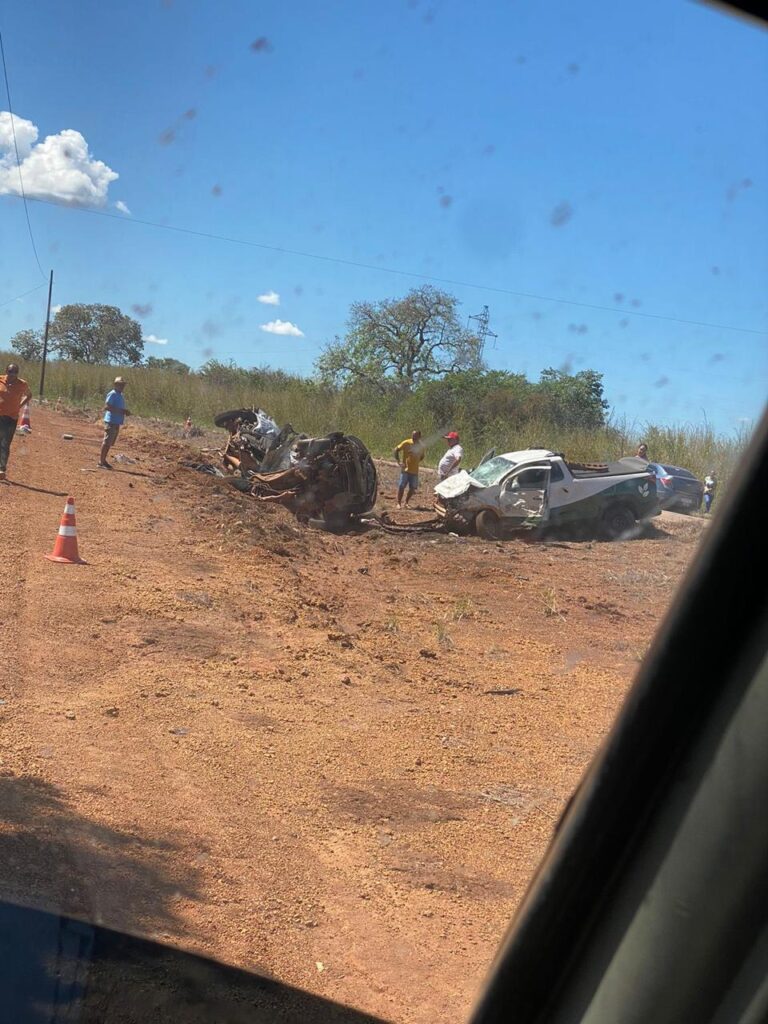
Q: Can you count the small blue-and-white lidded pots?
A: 0